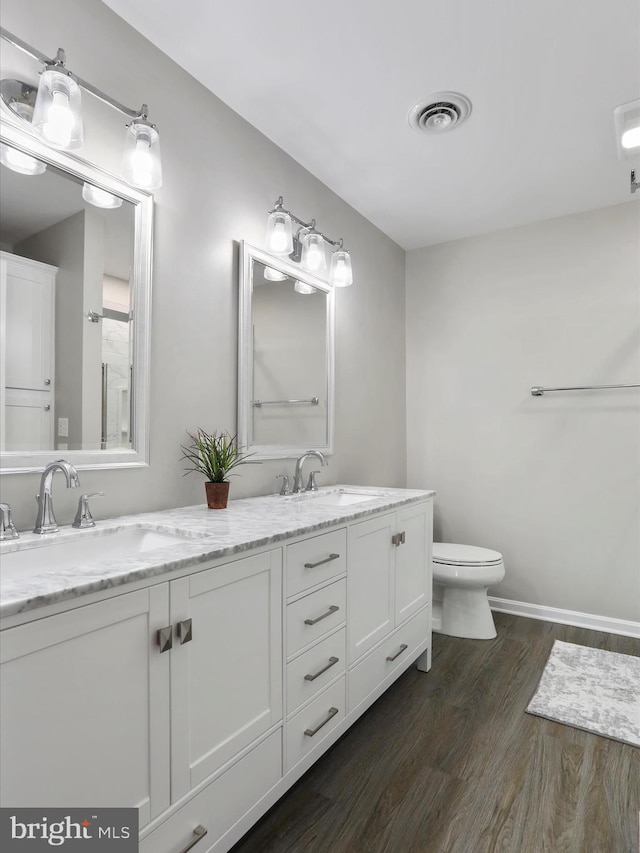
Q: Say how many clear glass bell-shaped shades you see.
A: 5